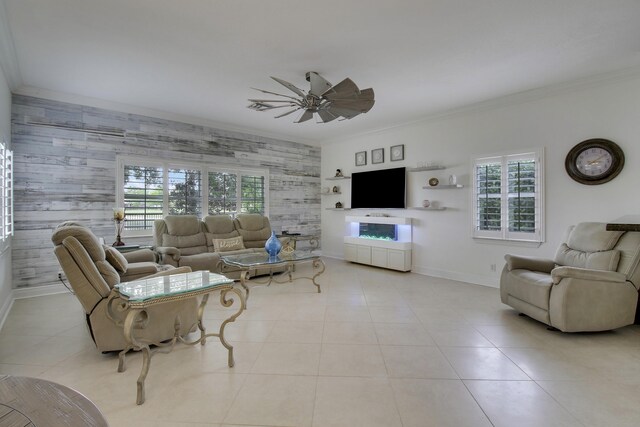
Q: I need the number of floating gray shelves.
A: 6